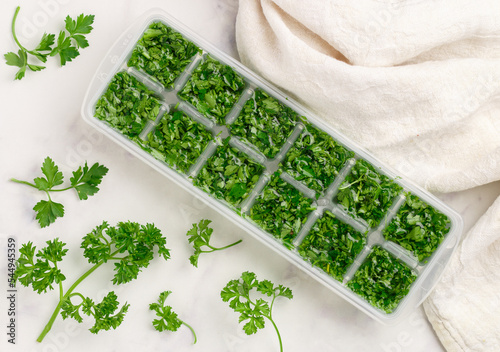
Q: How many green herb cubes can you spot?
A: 12